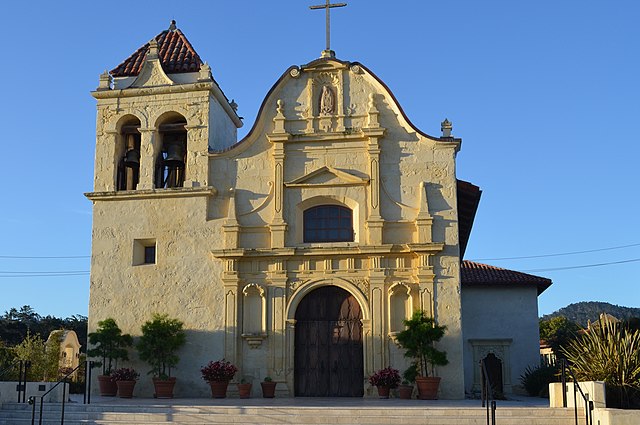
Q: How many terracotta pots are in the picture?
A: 9